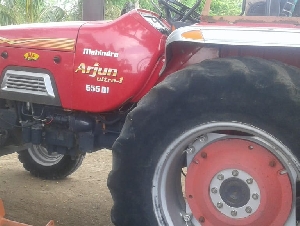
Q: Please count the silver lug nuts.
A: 8